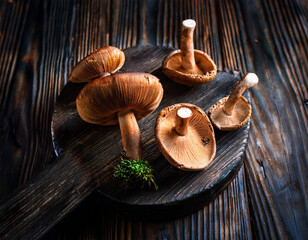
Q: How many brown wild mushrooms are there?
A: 5